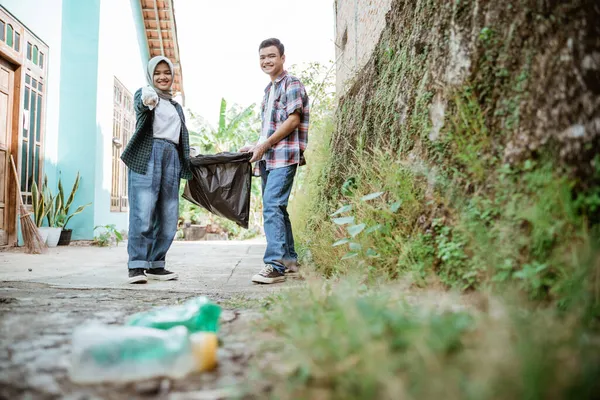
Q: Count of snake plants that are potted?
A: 3